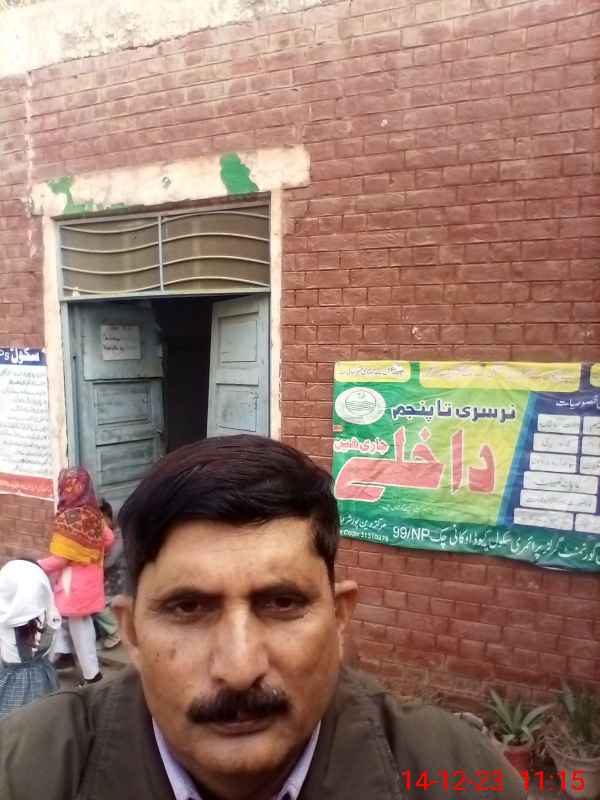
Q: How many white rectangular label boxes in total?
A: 10